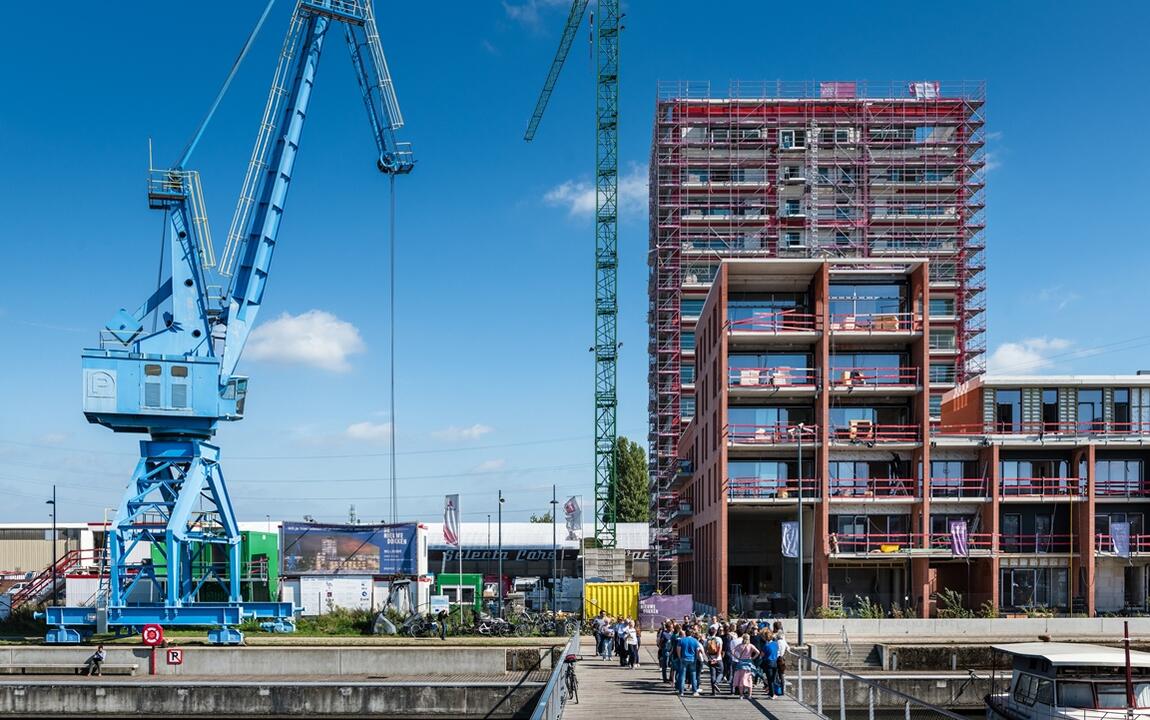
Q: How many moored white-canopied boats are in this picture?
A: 1